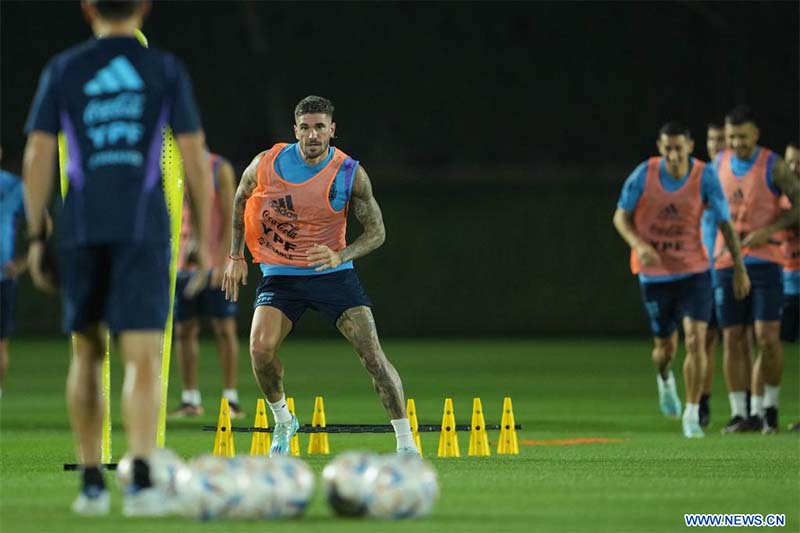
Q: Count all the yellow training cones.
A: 8